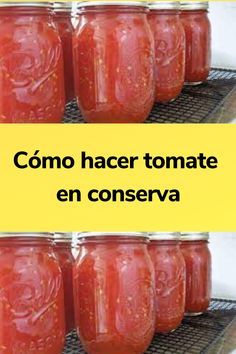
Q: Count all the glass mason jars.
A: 10